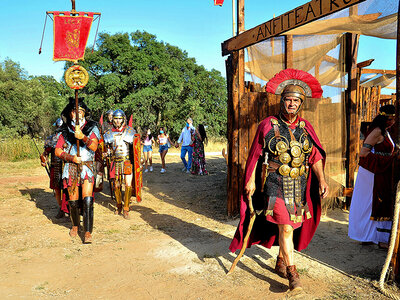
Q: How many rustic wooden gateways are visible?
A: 1